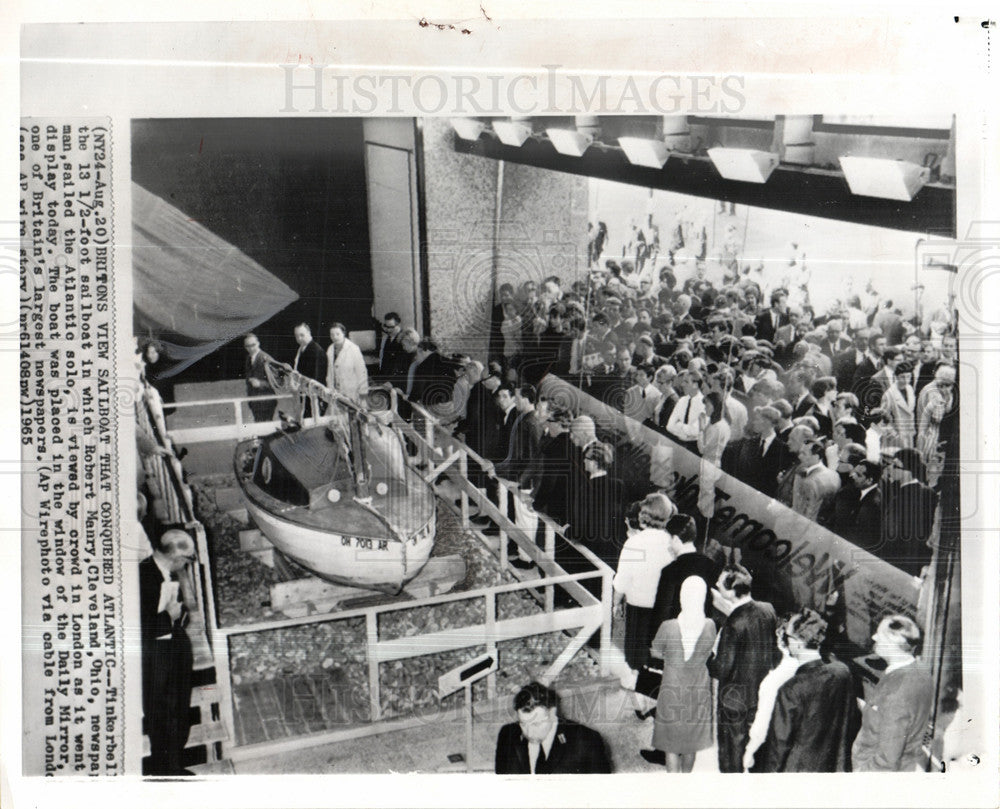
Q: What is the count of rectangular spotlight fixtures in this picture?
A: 6